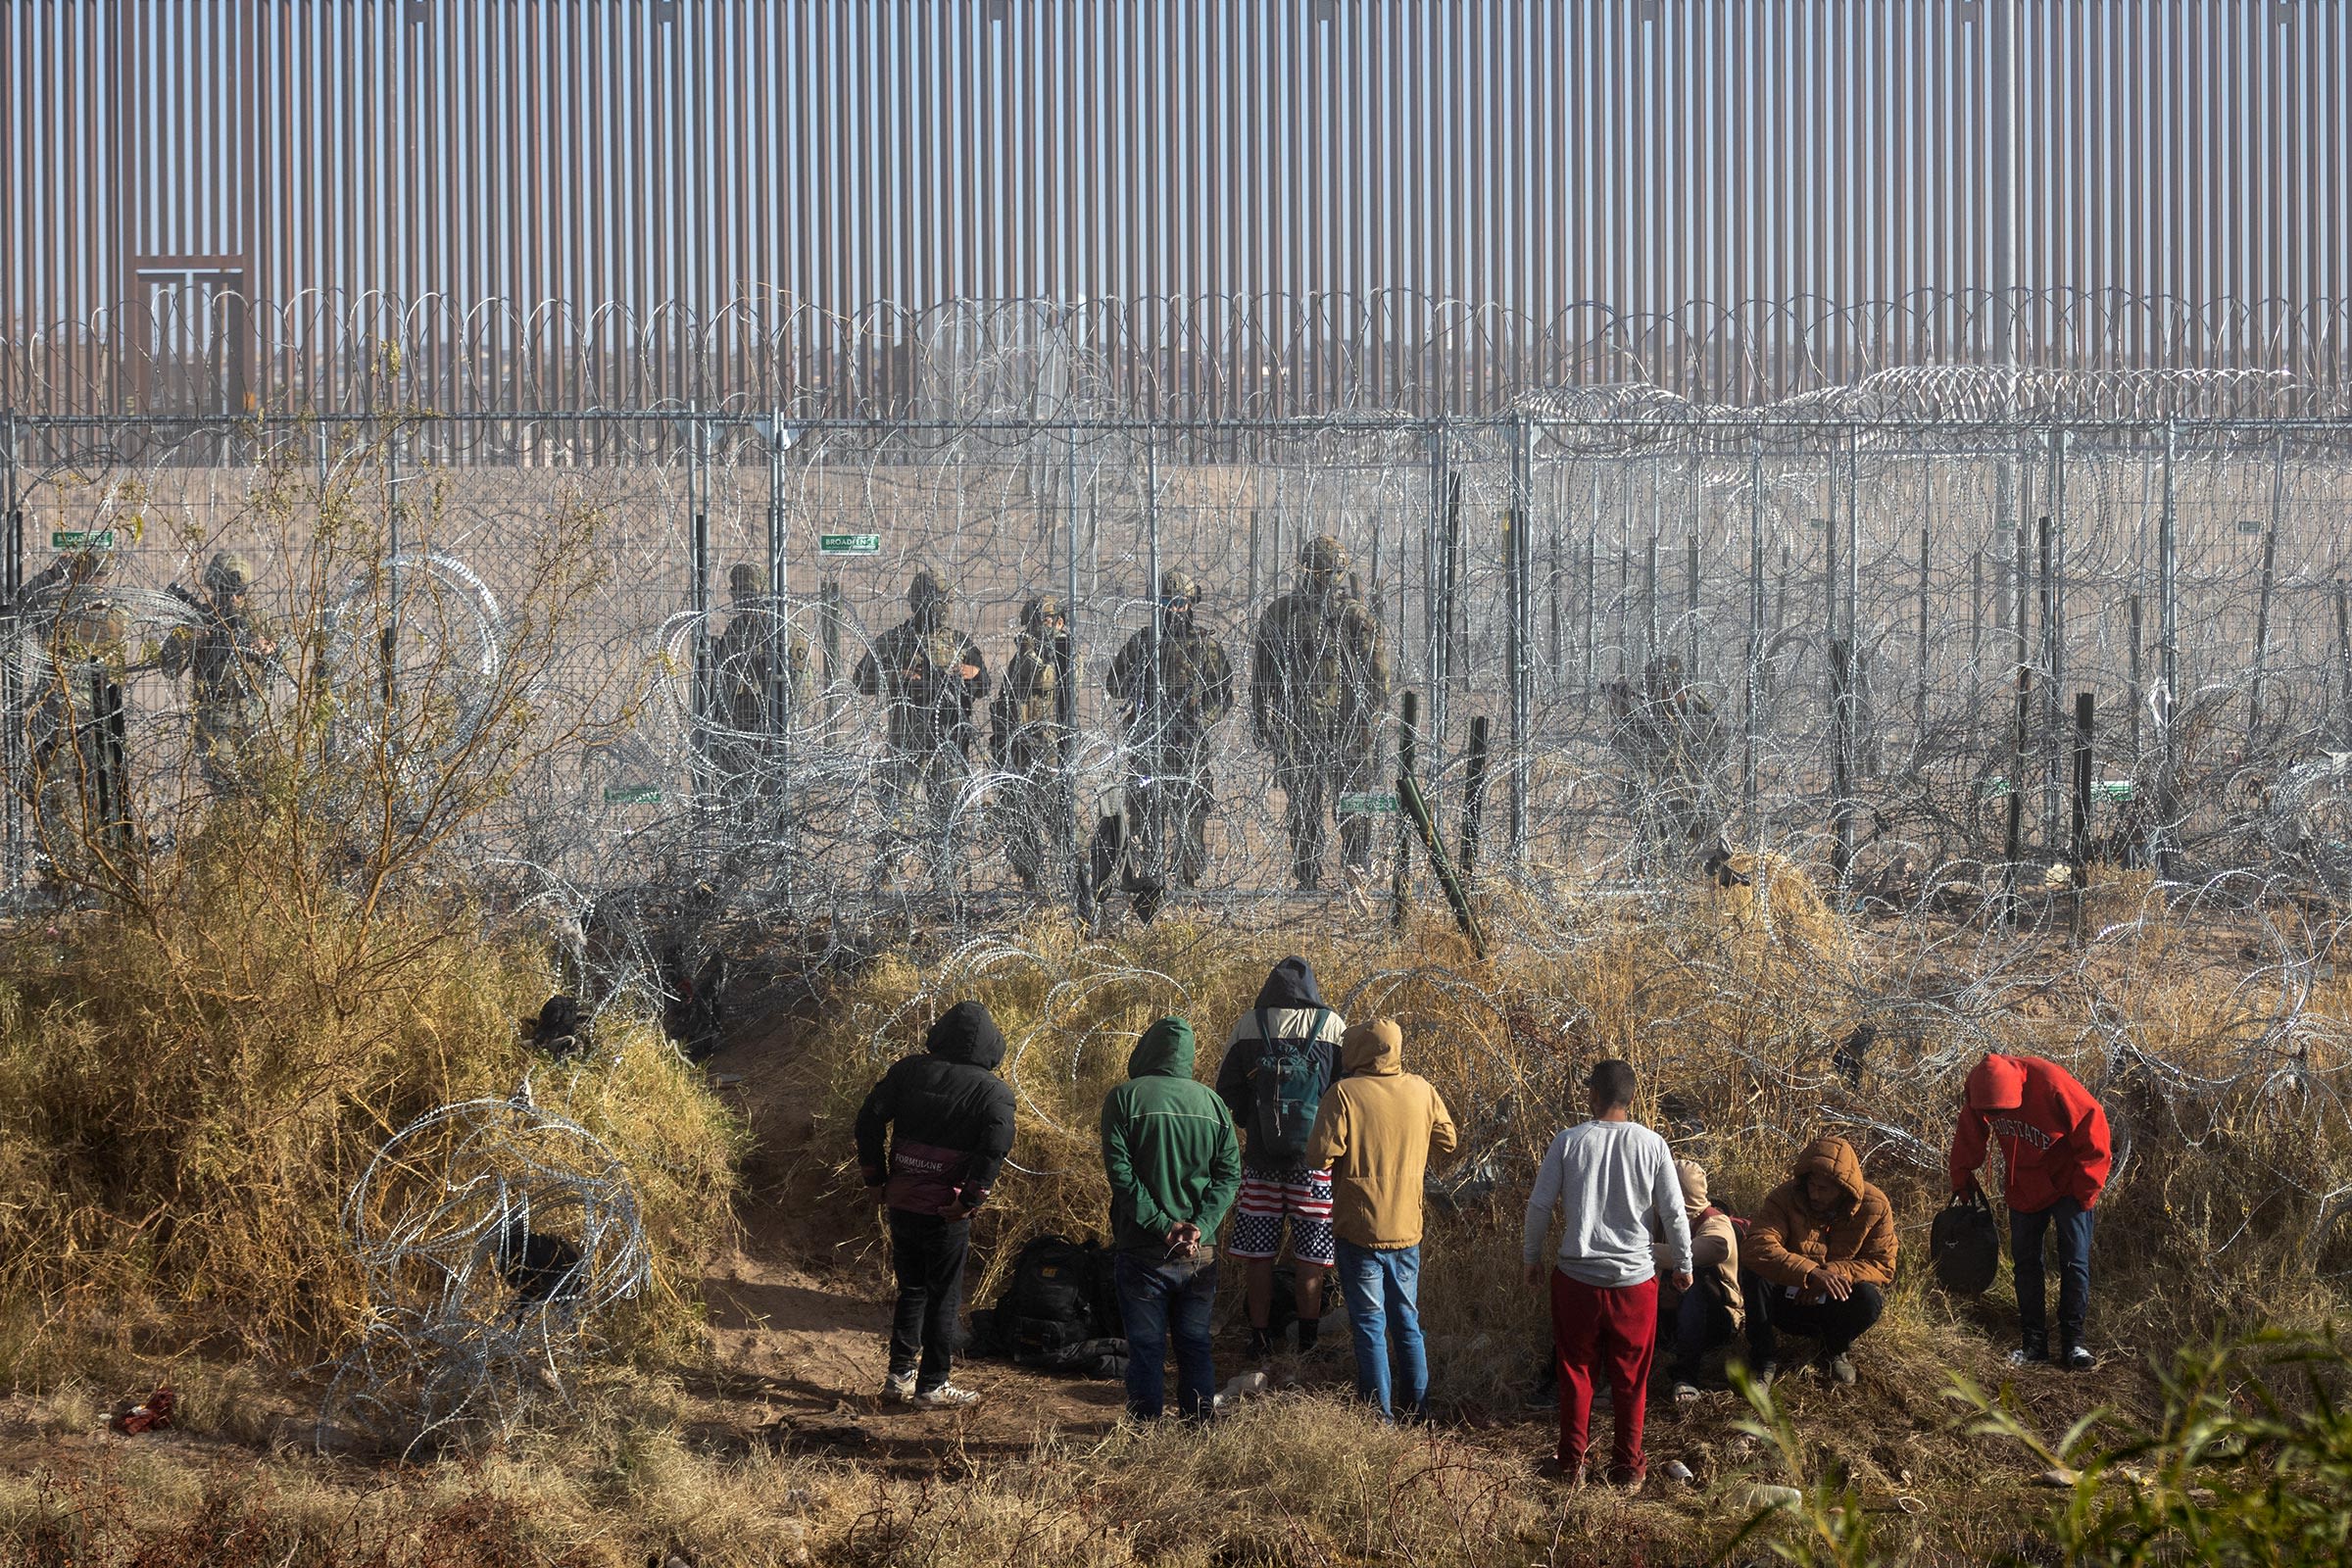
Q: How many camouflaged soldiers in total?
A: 8